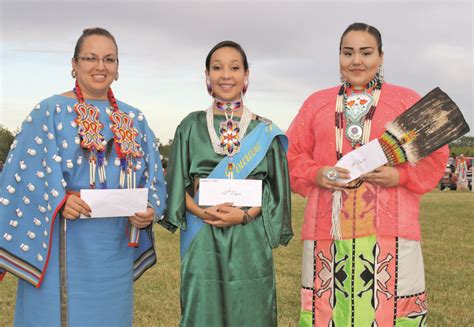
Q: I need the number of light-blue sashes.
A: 1